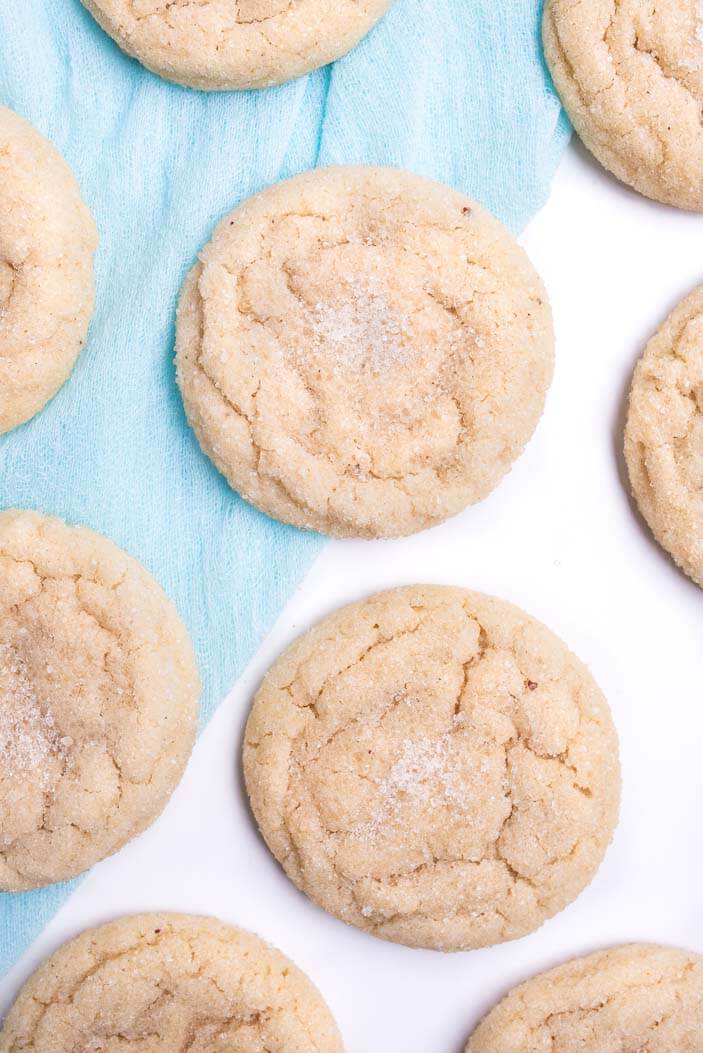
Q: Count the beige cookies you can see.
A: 9